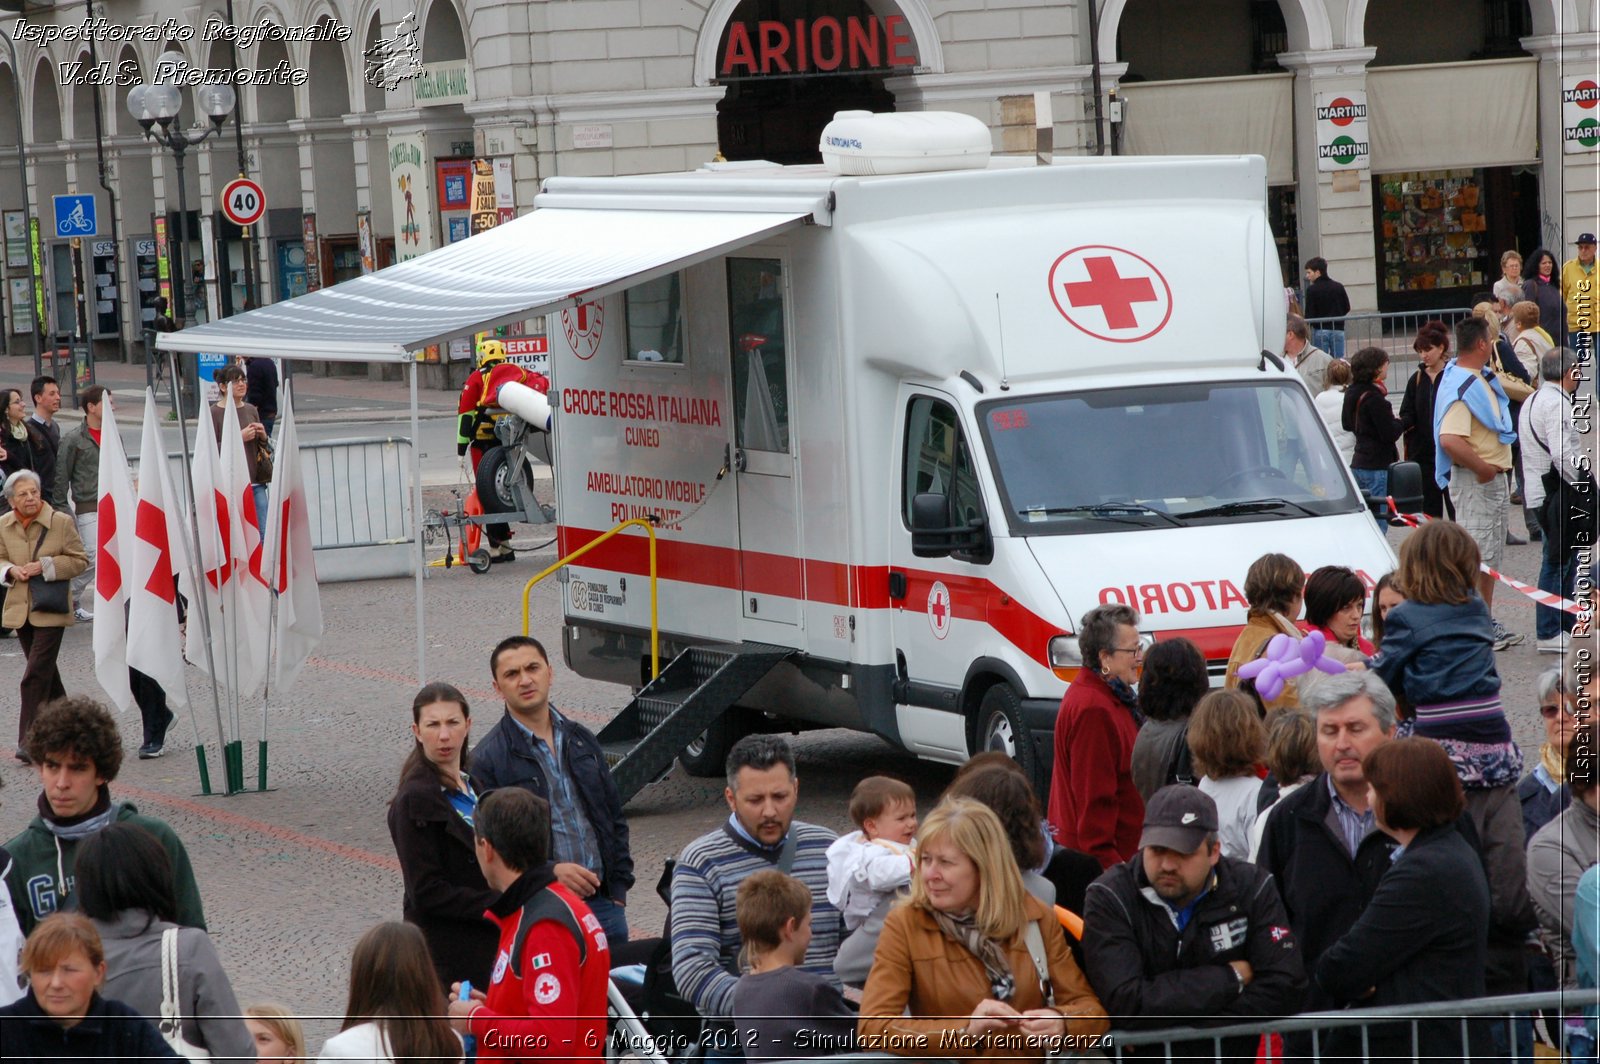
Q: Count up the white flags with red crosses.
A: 5